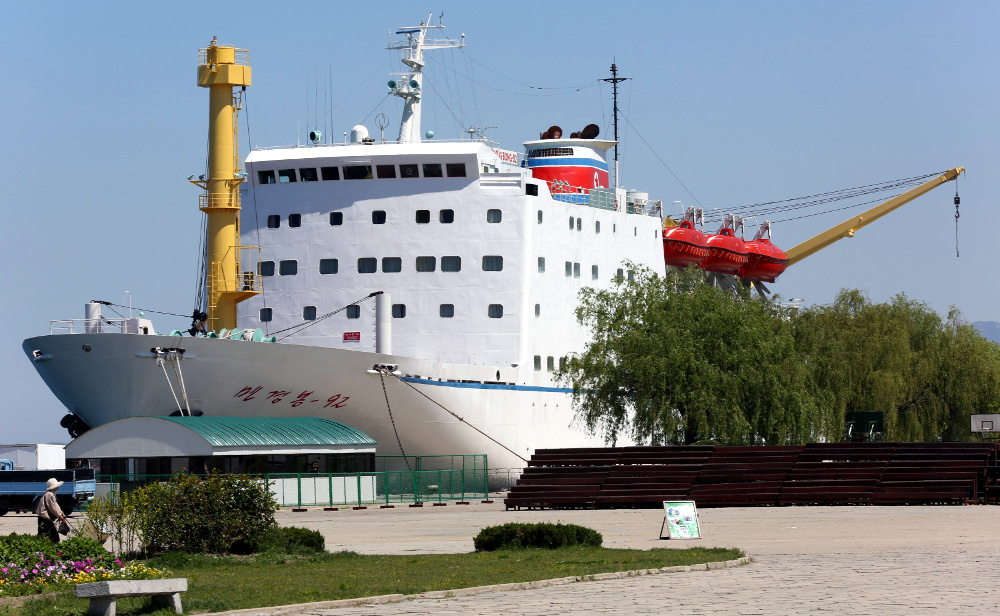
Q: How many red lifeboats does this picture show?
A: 3